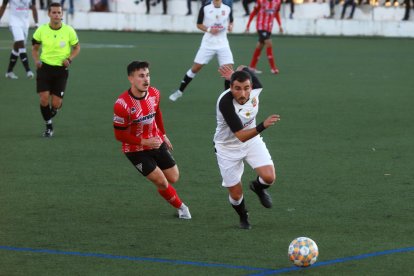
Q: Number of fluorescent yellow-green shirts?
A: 1